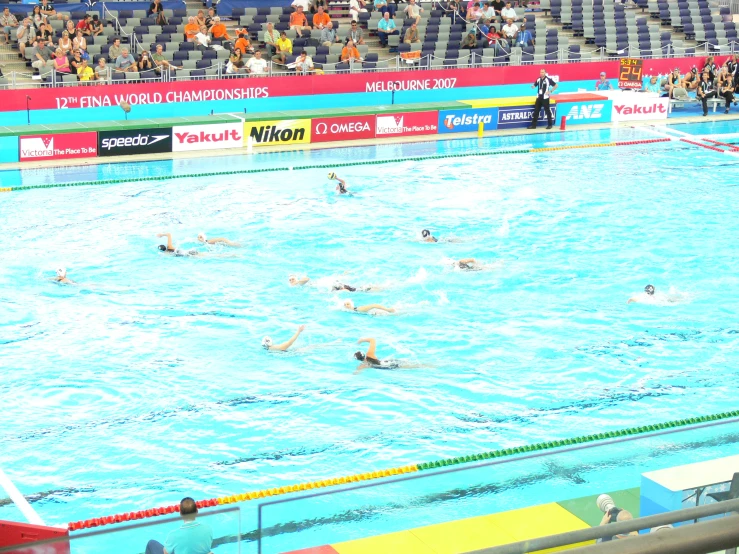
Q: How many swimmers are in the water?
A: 12